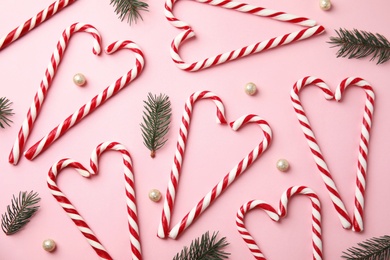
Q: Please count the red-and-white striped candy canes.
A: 13